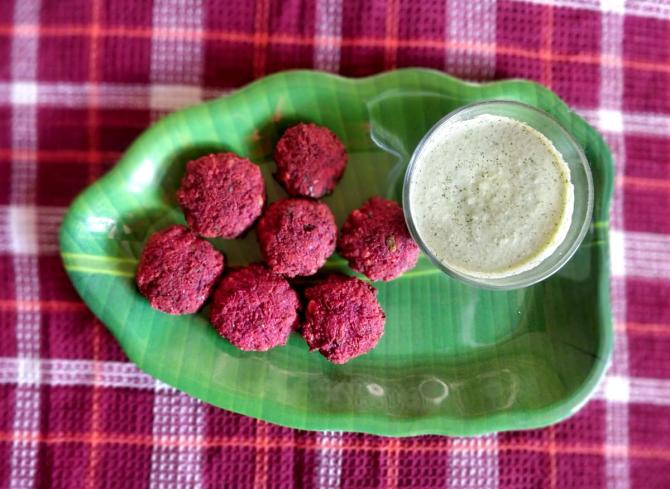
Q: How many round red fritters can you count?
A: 7